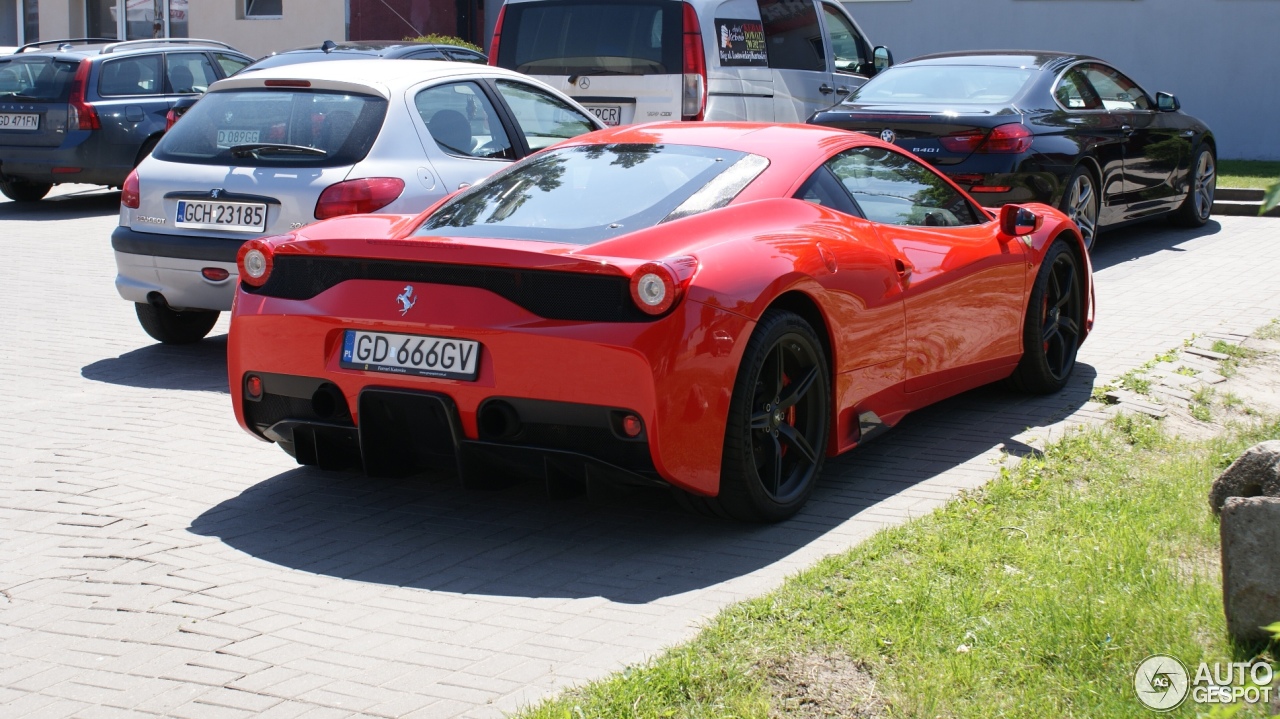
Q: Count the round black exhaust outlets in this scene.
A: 2